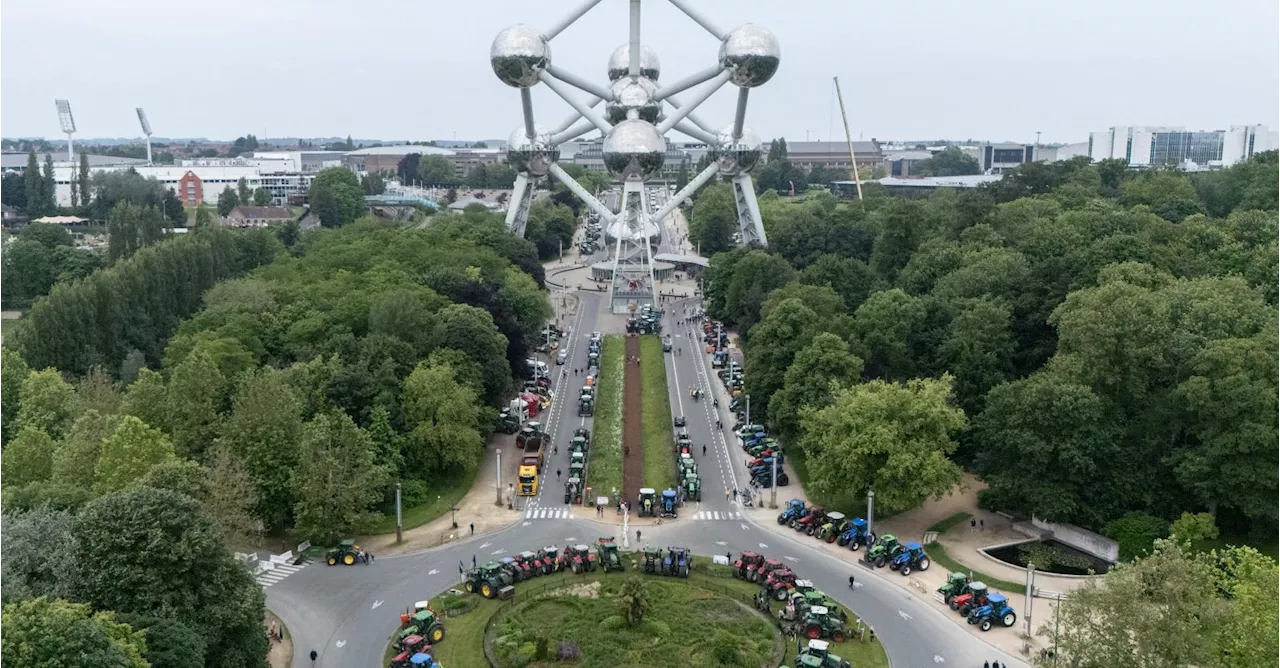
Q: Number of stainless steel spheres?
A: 8